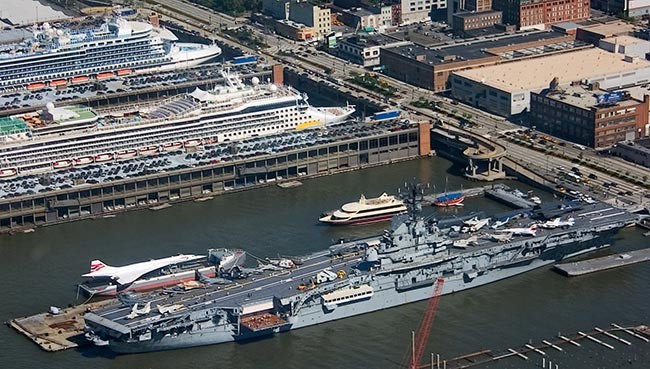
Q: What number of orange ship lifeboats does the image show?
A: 5